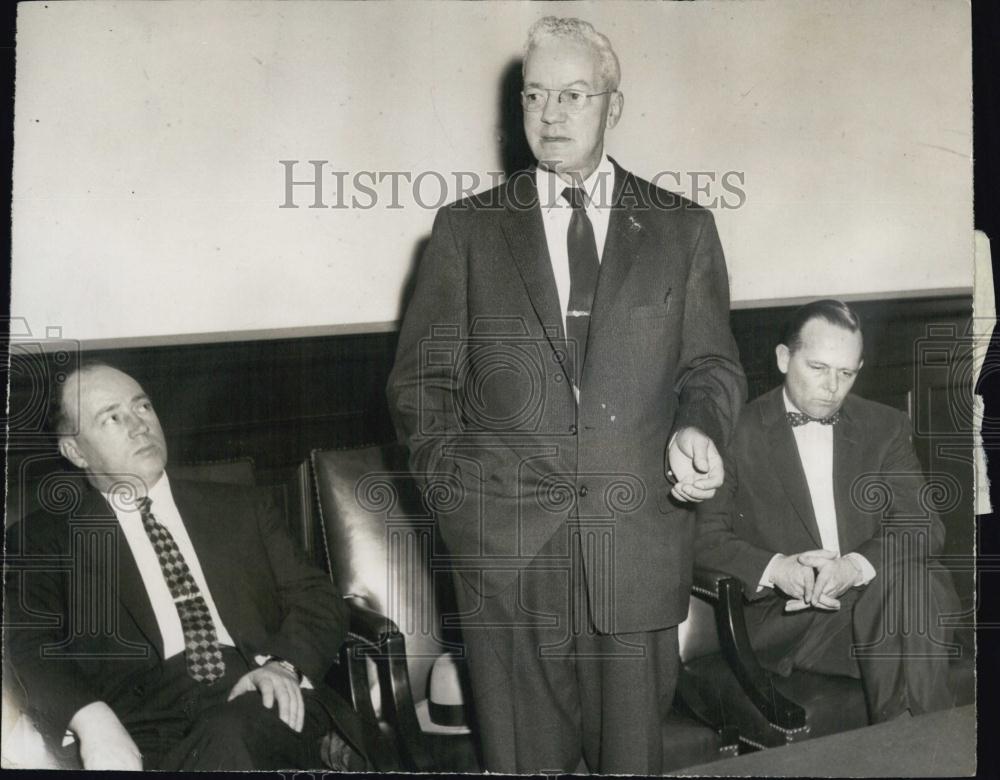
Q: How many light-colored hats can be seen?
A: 1